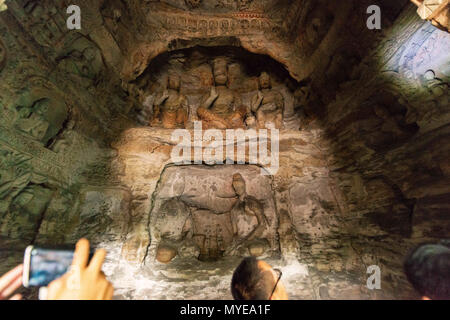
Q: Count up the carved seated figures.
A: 3